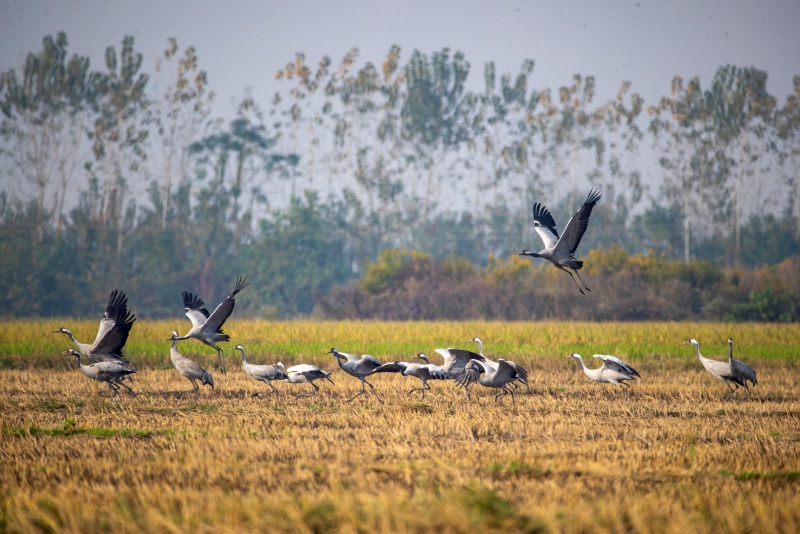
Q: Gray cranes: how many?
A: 15